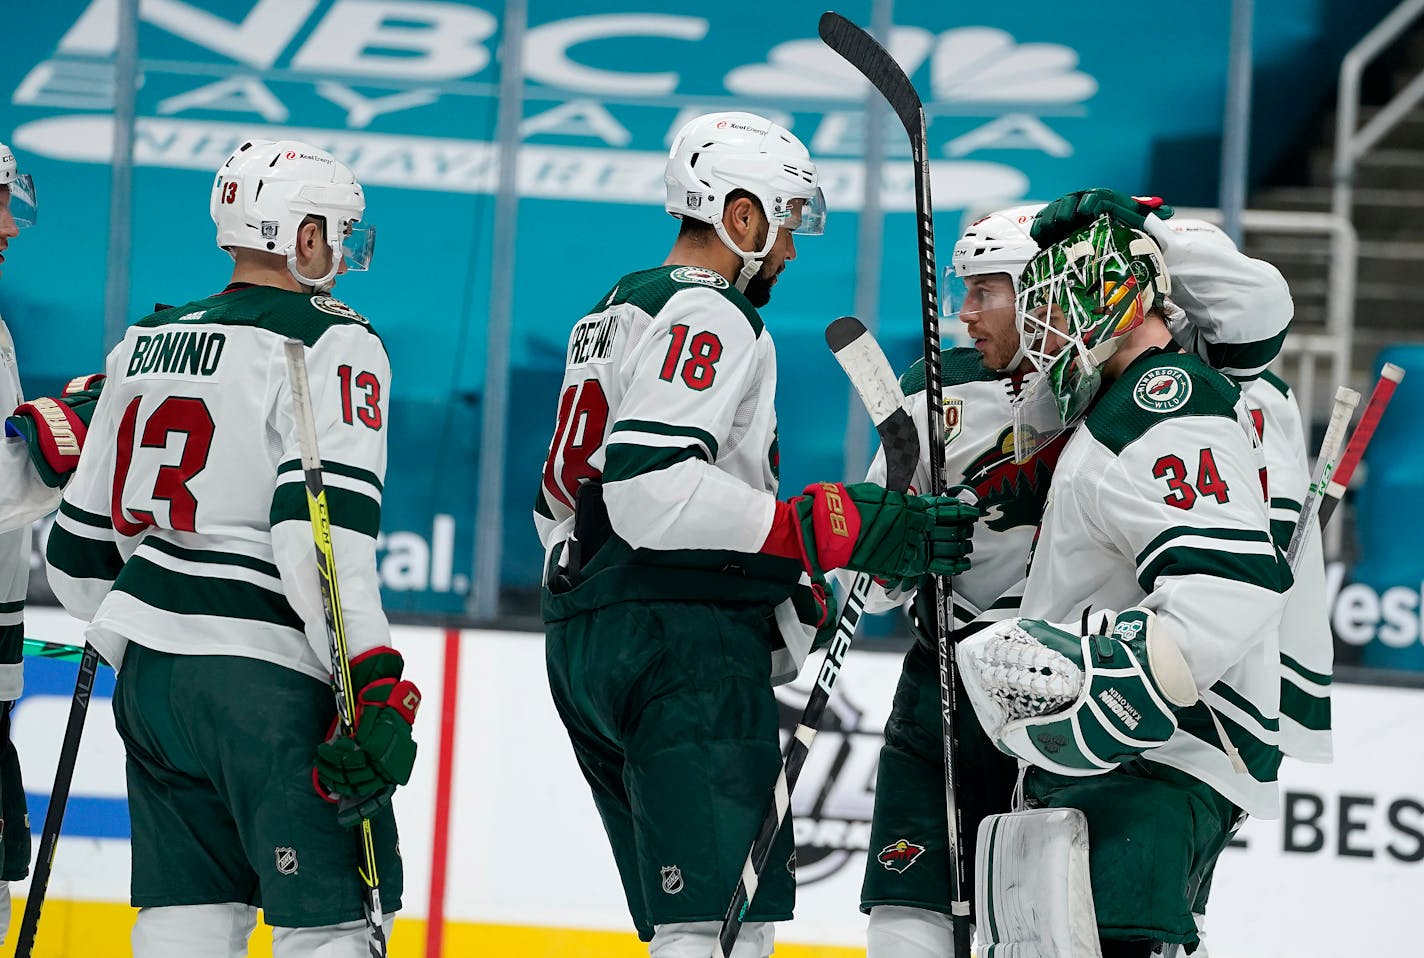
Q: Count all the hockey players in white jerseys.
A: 6